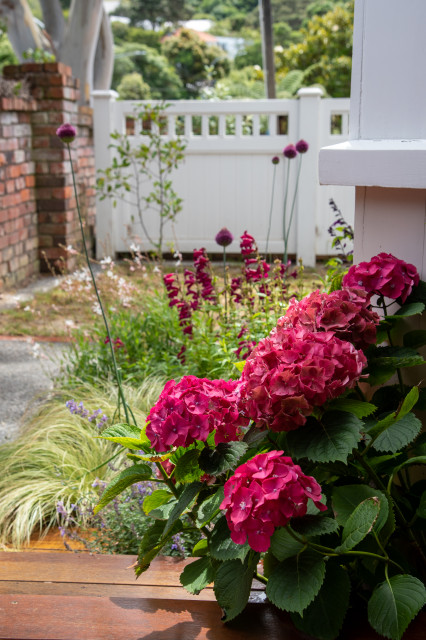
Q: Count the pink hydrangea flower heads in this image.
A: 5